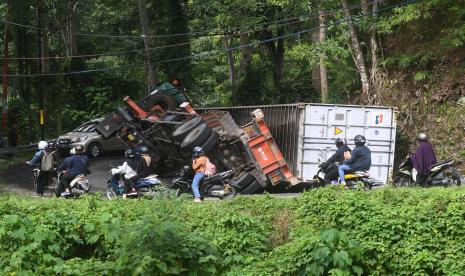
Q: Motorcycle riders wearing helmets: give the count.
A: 8